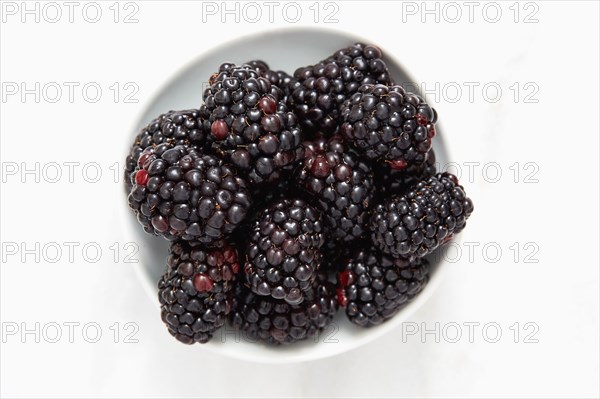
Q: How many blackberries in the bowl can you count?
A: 13